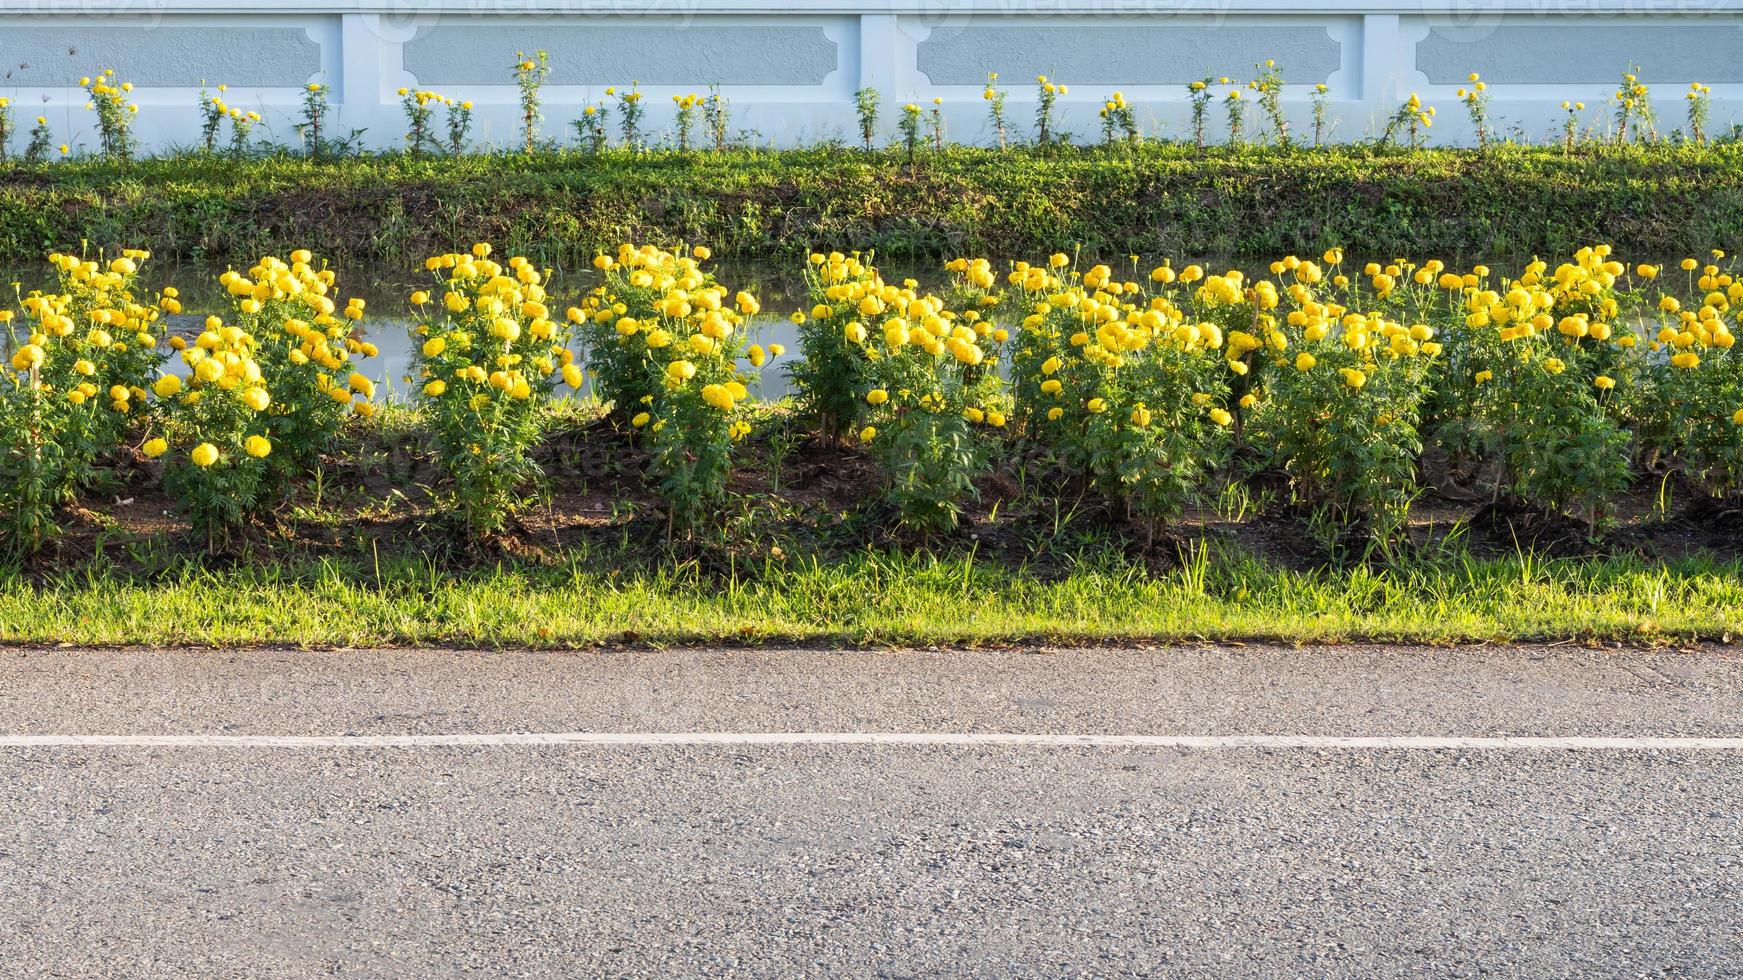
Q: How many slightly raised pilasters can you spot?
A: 3